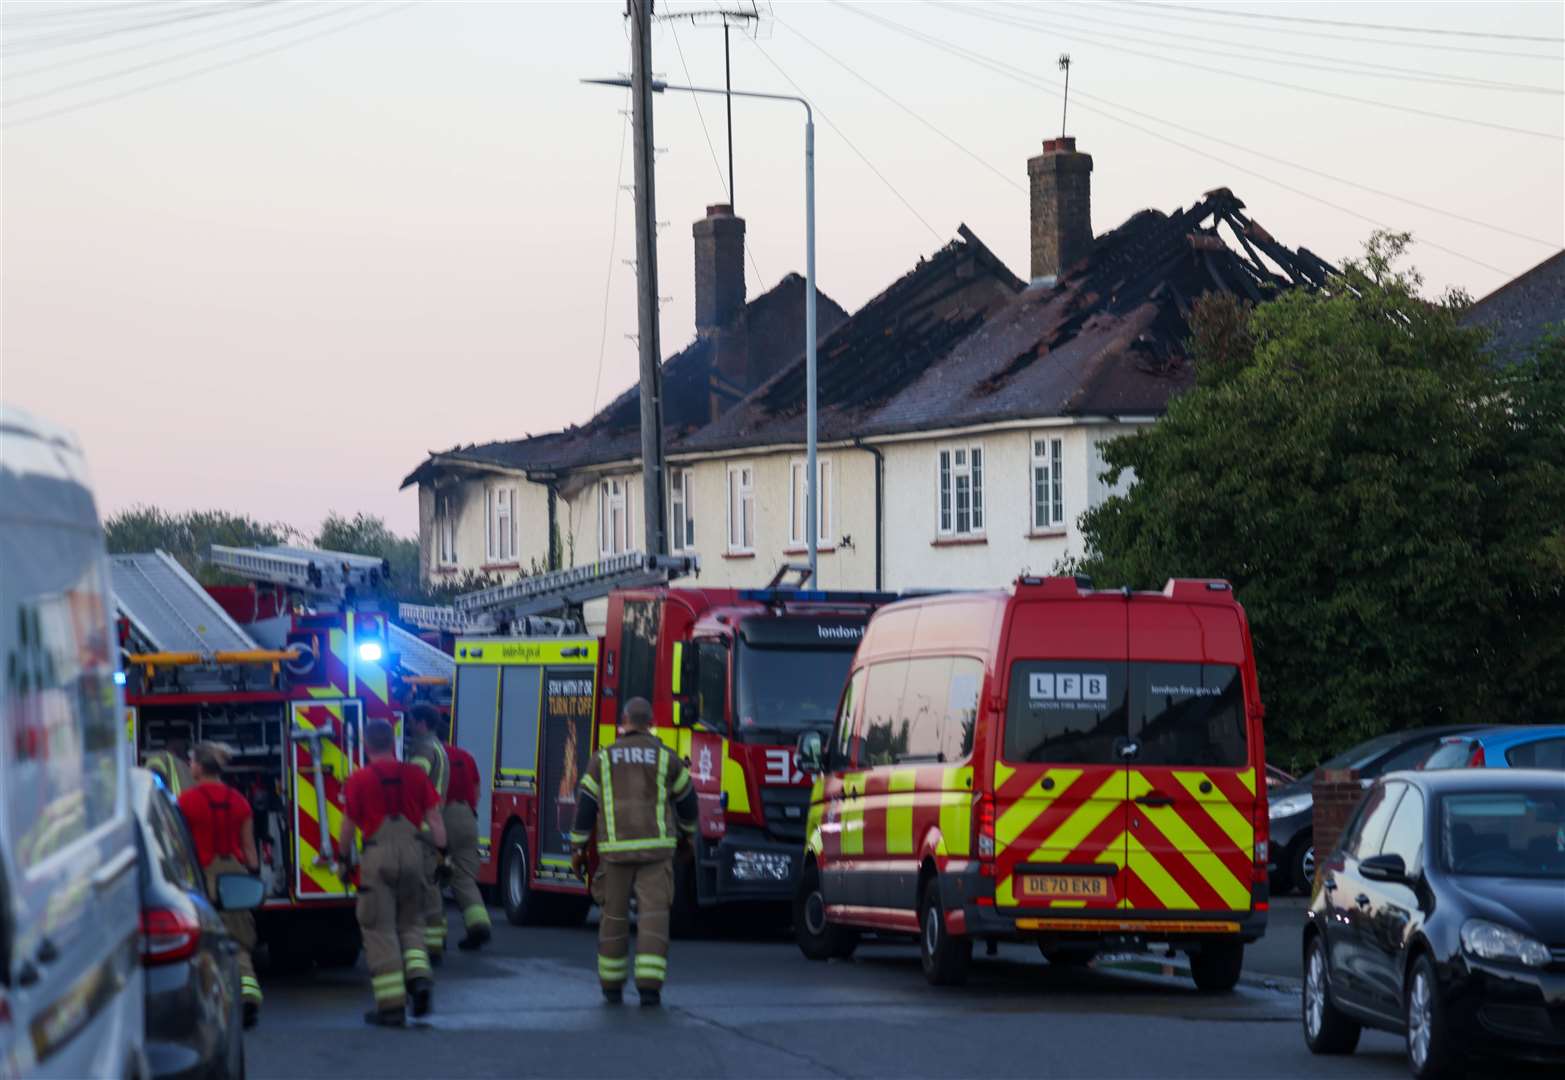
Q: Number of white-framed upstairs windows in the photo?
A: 8